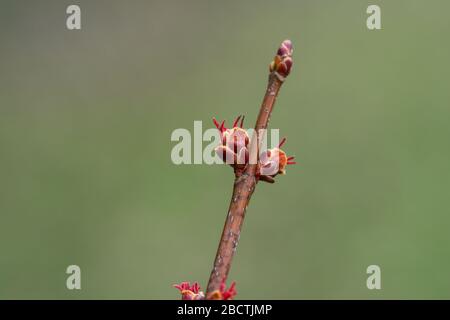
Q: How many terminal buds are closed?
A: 1